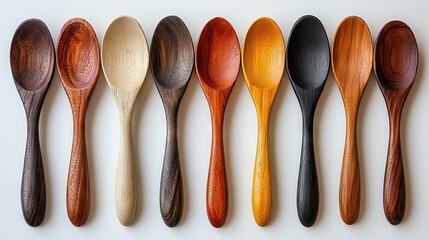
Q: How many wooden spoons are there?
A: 9